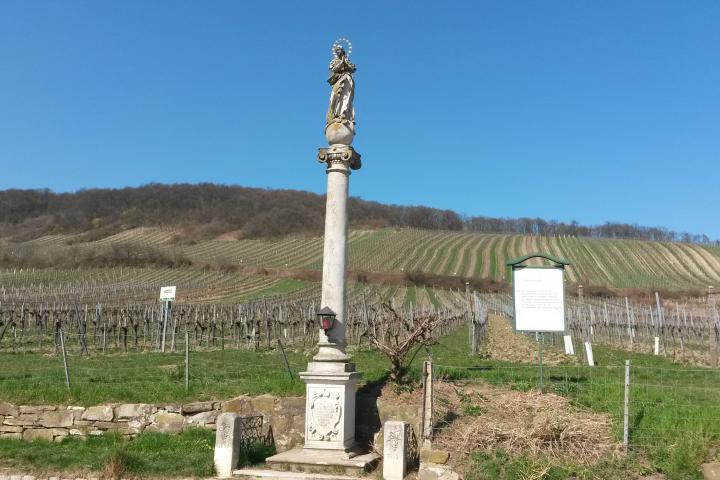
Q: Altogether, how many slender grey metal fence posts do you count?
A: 4